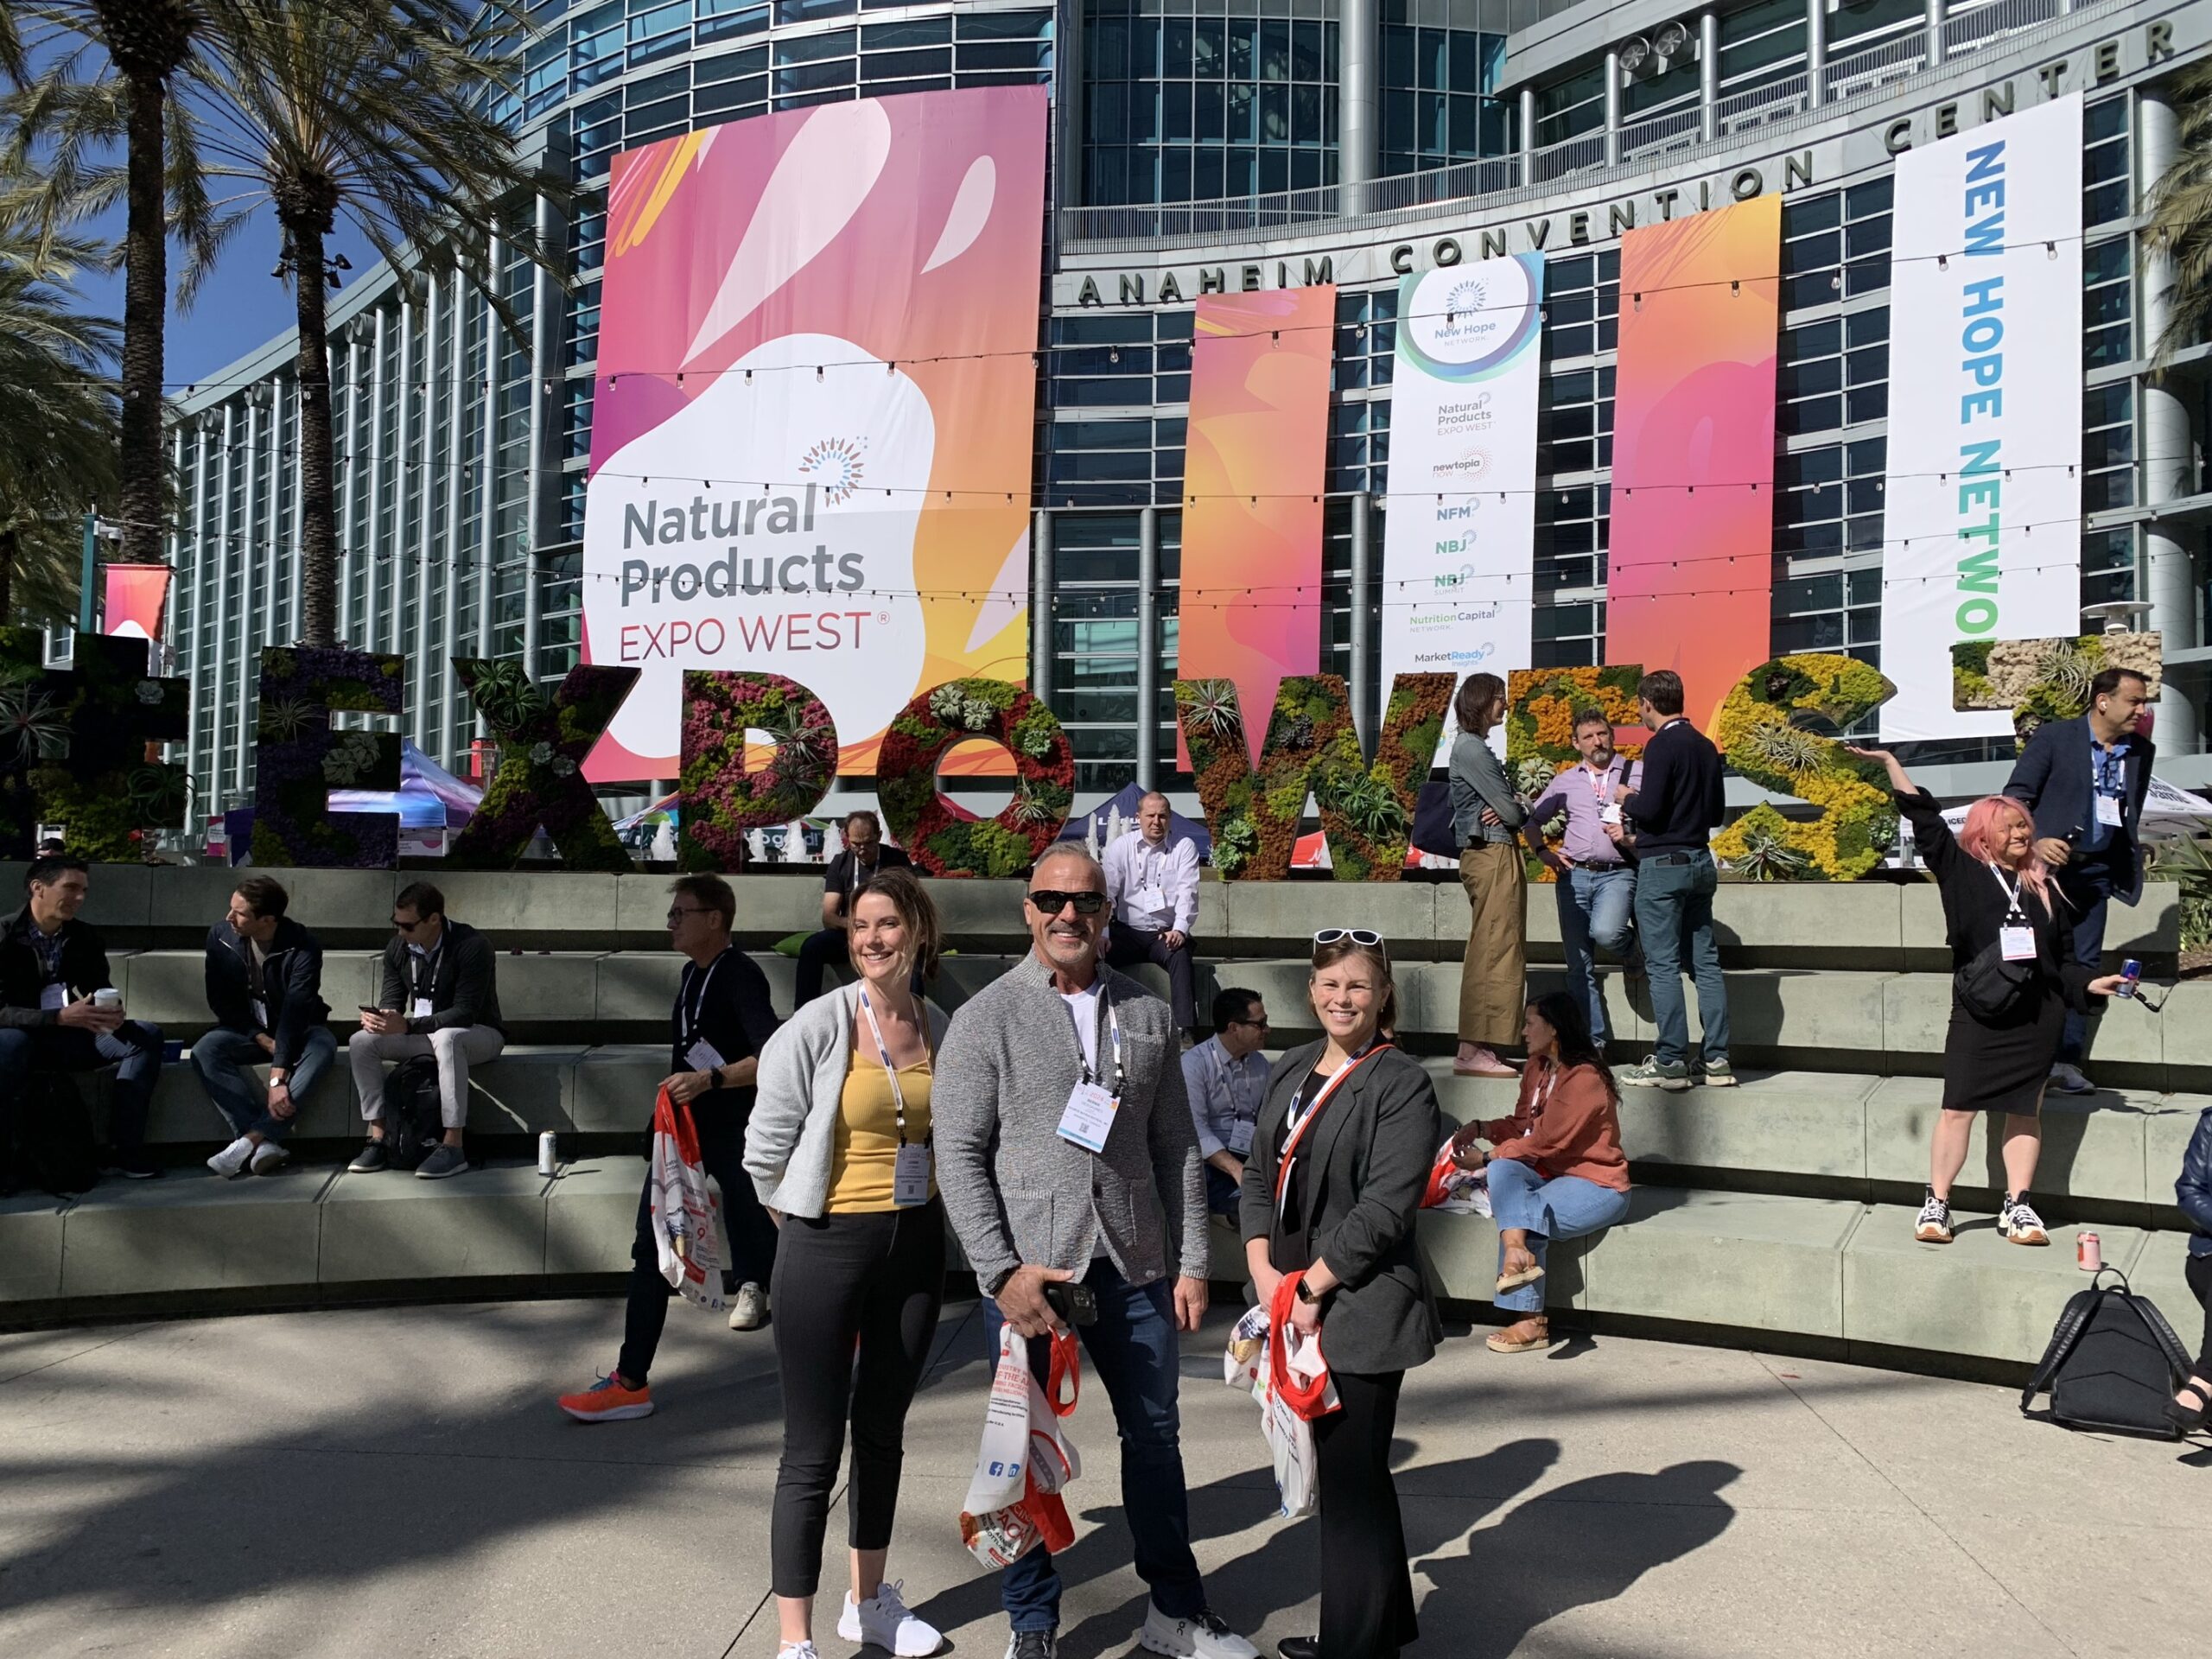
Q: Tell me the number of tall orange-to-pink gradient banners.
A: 2